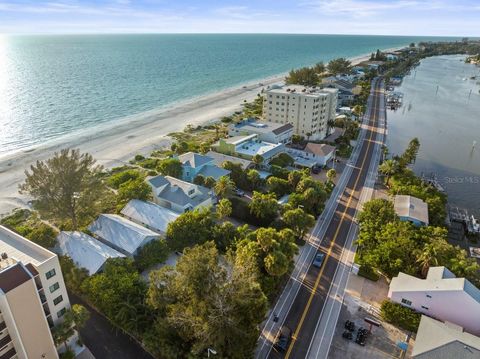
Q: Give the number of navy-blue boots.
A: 0